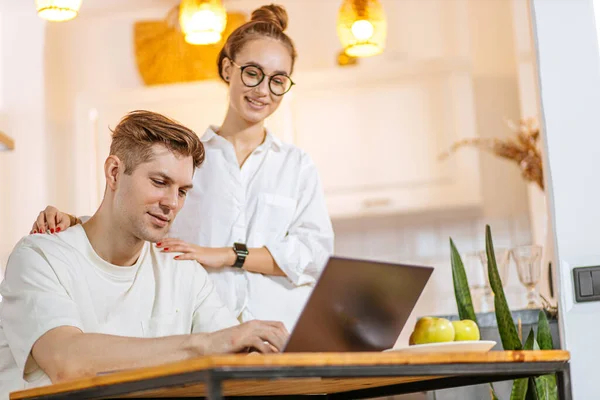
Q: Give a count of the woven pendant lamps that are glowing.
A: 3